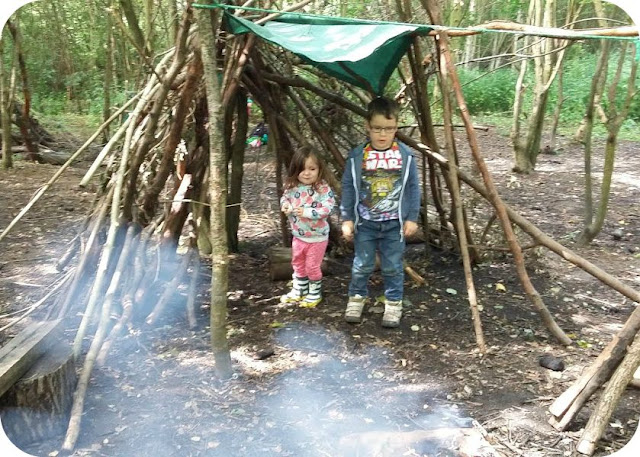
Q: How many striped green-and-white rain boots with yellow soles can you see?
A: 2